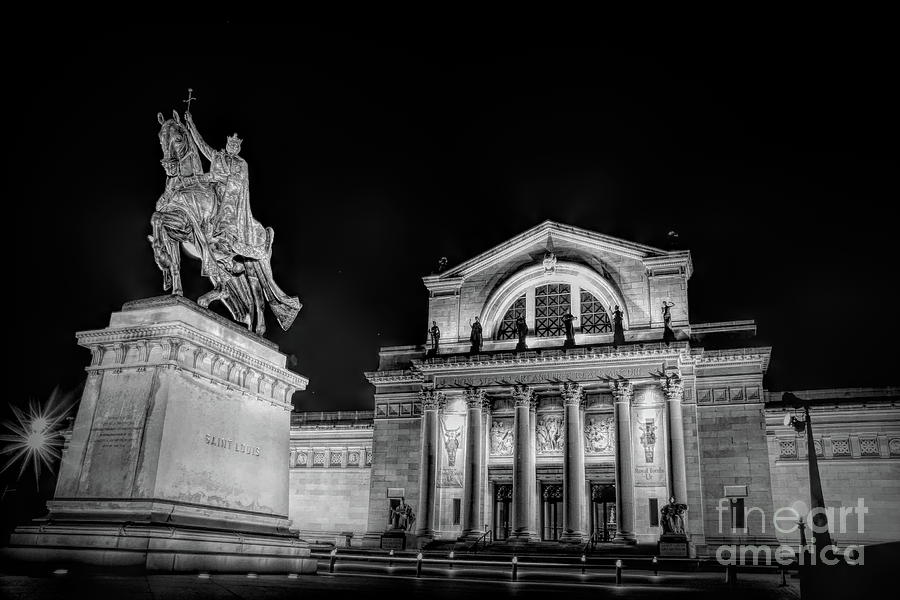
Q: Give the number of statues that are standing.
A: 6